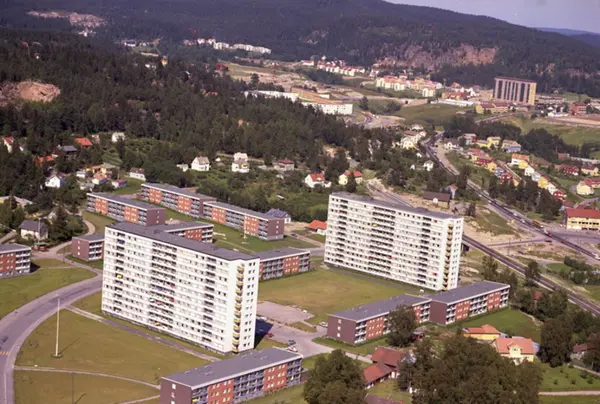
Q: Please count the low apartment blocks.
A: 10